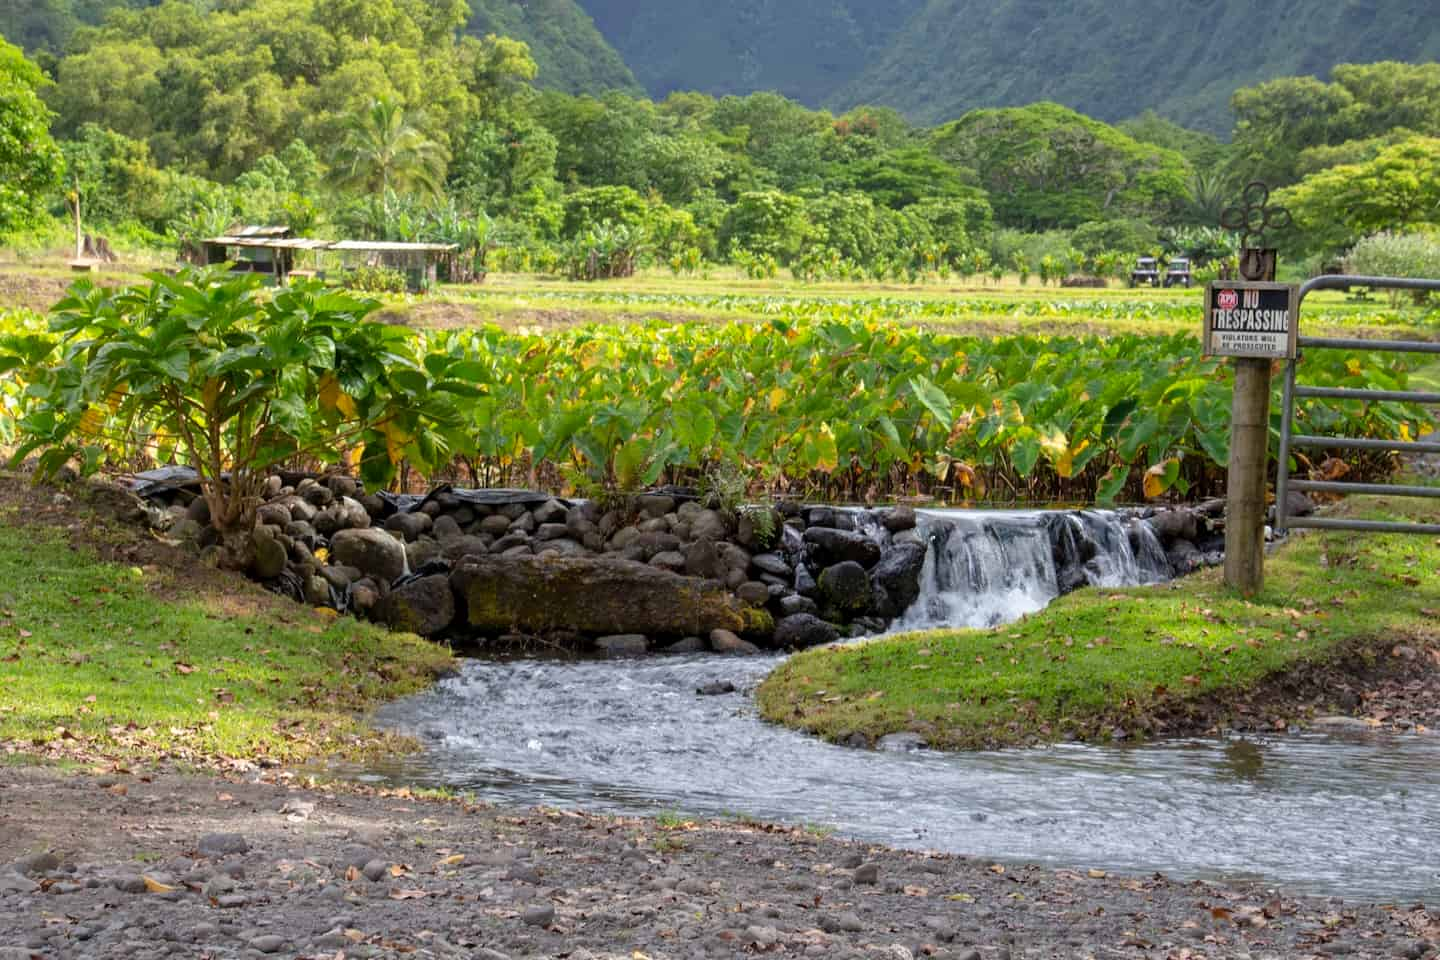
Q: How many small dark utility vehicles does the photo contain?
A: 2